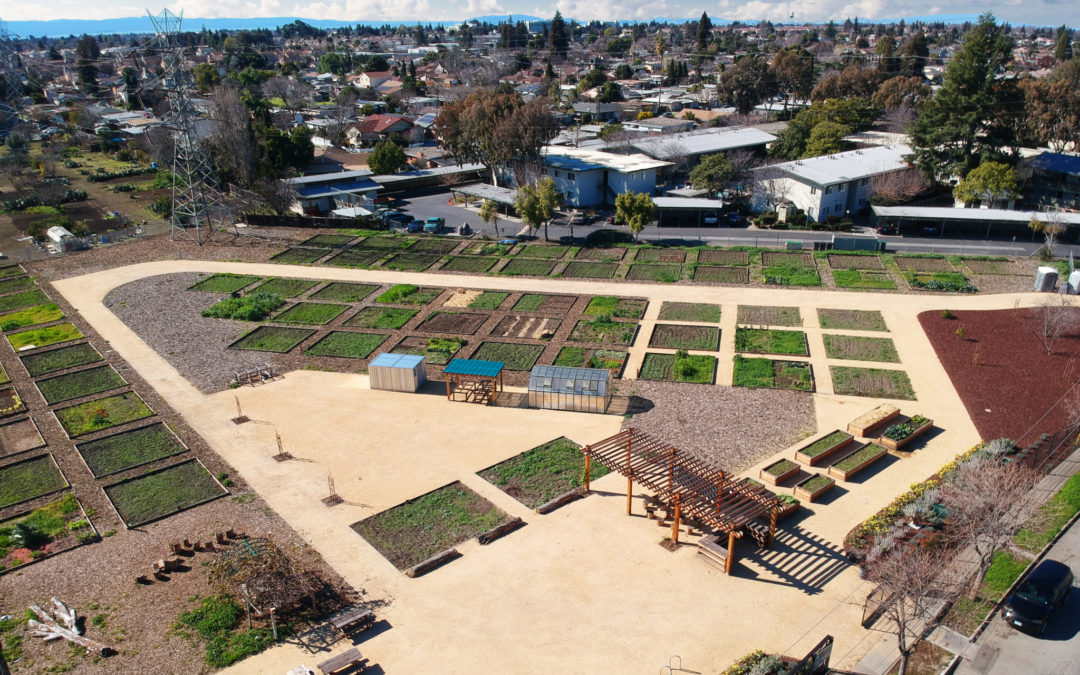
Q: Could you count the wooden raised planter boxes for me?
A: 8